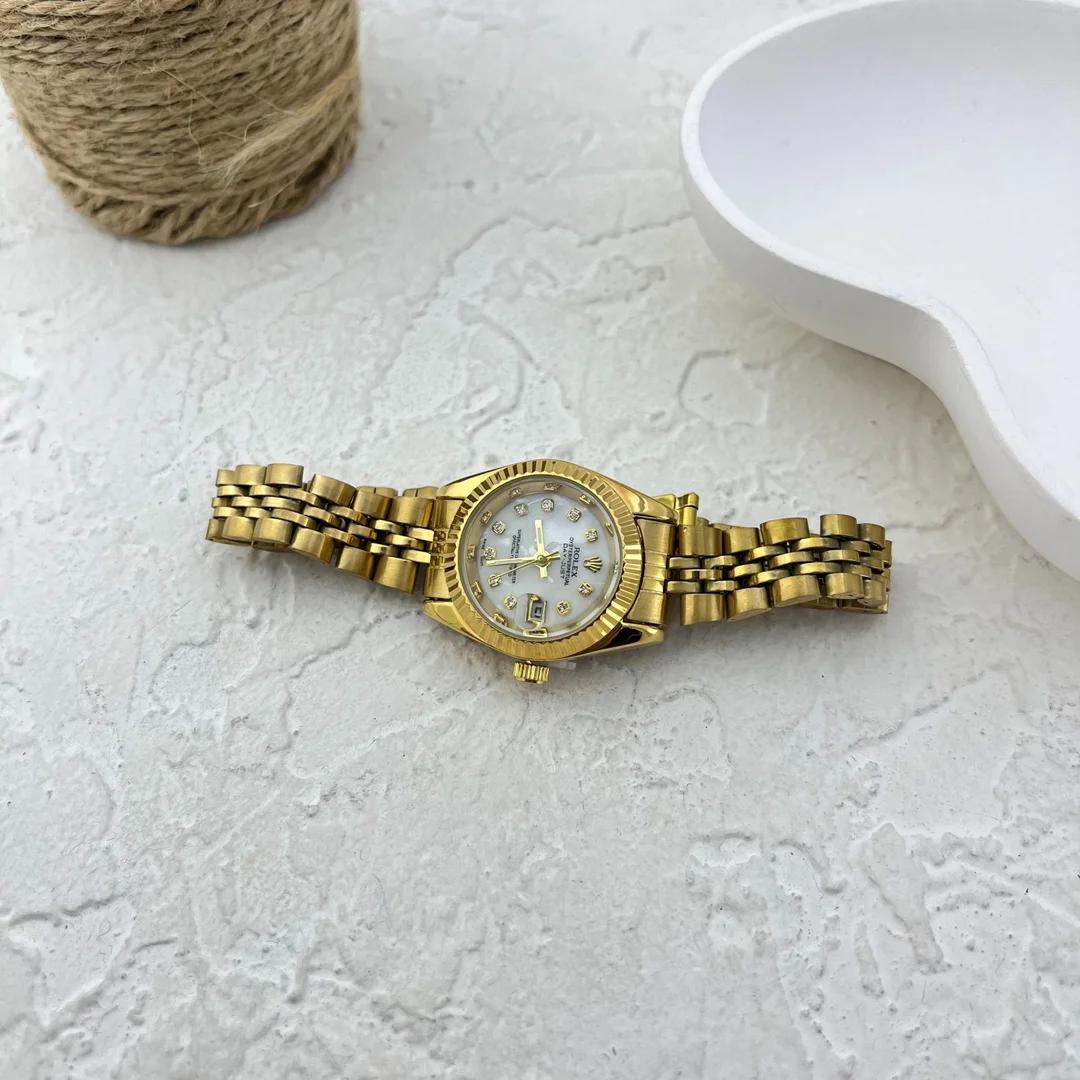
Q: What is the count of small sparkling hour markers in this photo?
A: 10